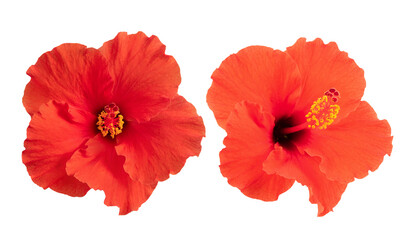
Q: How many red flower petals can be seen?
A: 10